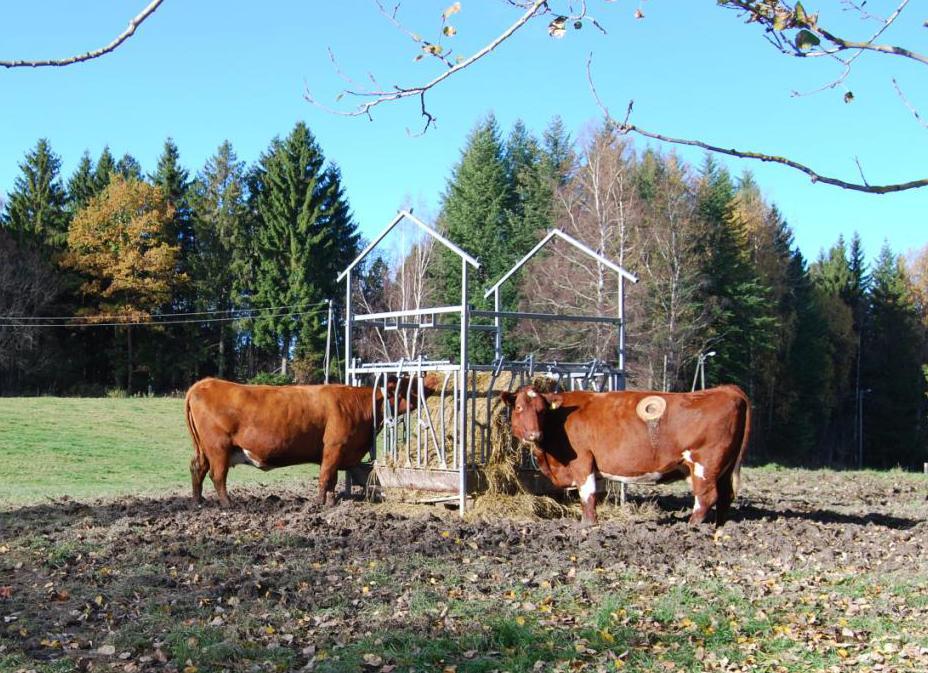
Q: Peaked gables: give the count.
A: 2